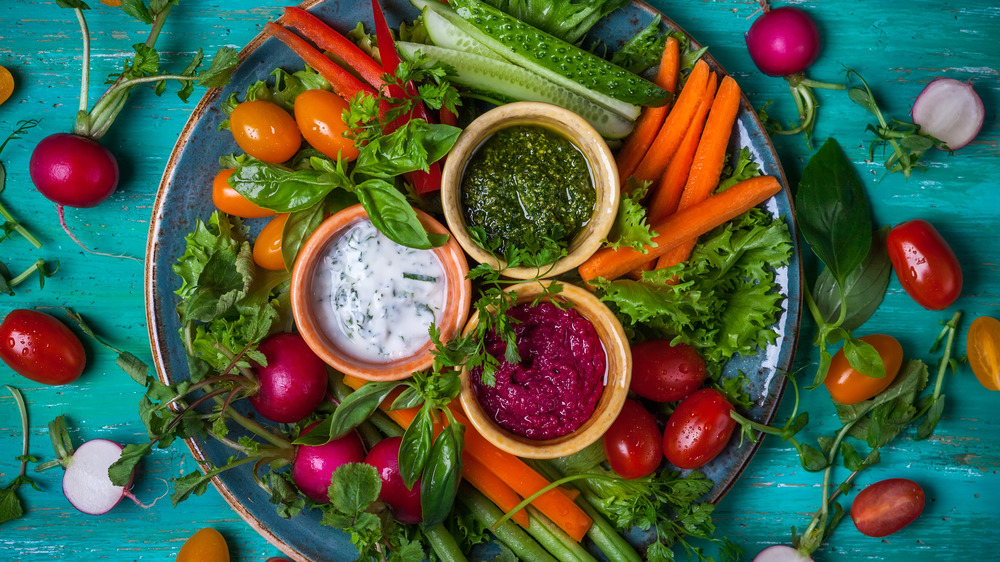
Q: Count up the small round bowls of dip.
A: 3